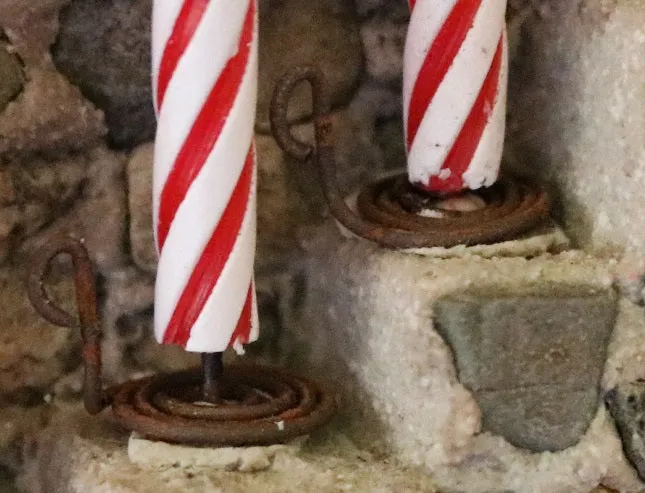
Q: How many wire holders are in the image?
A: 2